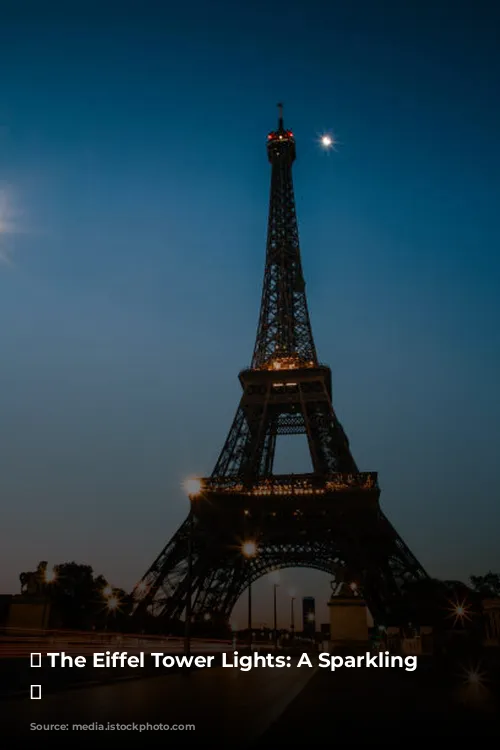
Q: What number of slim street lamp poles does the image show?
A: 4